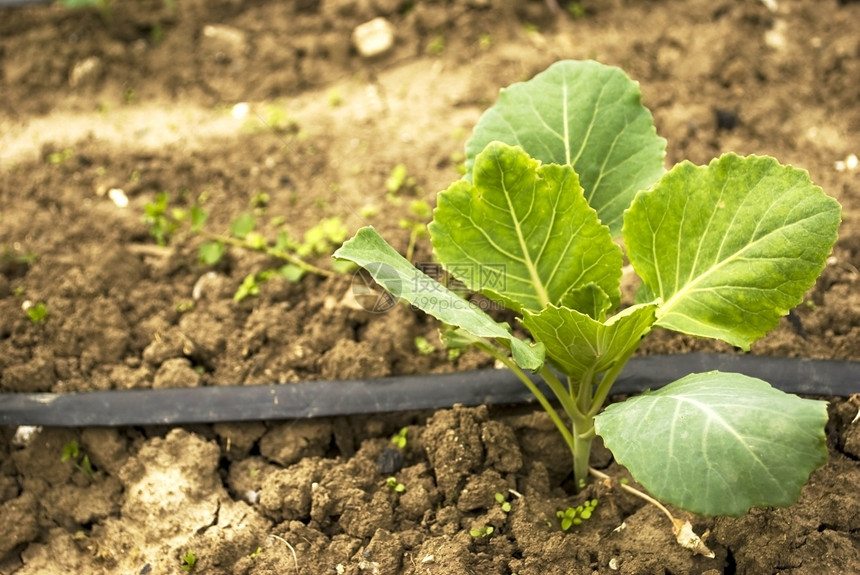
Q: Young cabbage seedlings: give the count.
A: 1